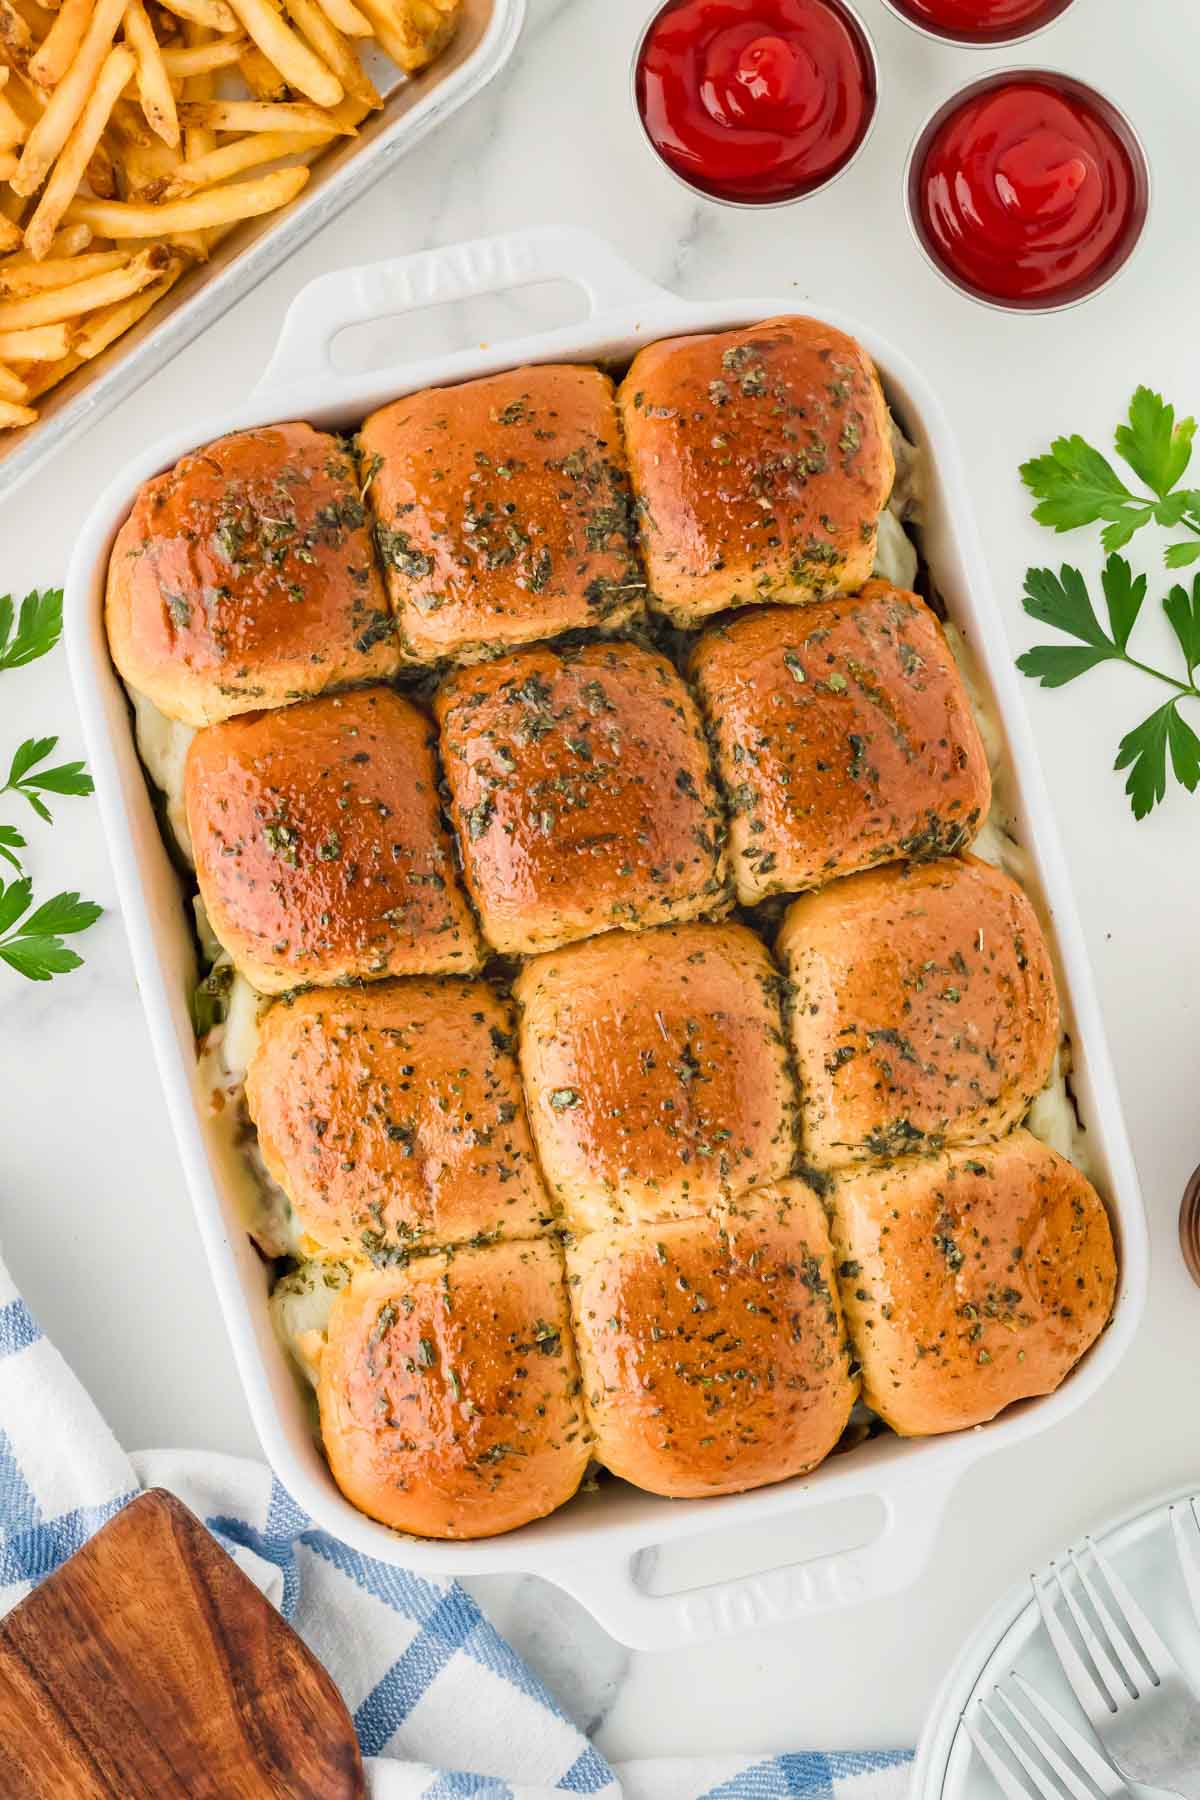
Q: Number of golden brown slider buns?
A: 12